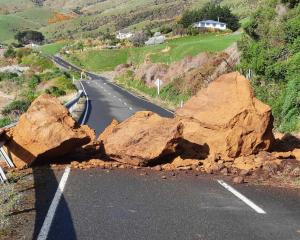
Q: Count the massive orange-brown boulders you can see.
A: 3